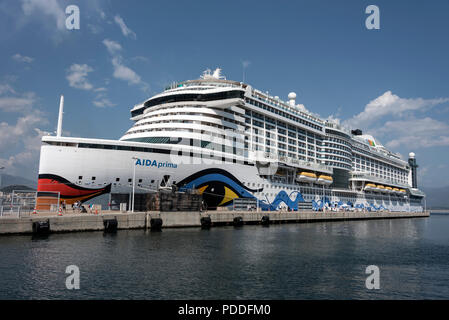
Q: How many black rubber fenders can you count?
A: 6